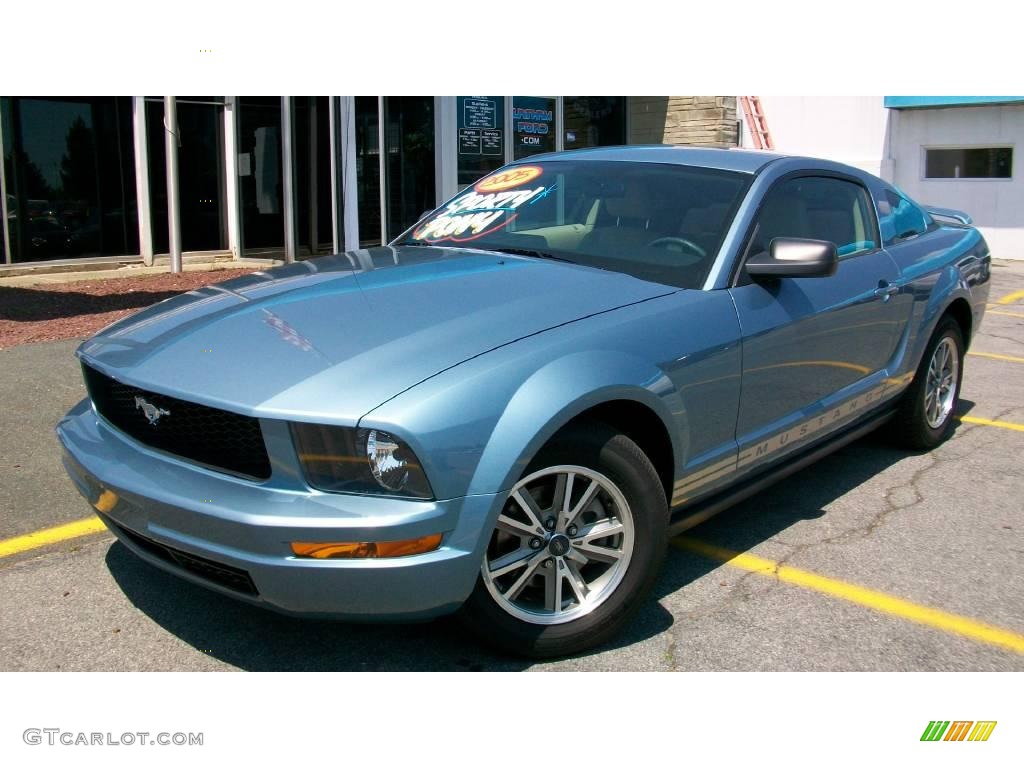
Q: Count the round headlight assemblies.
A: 1